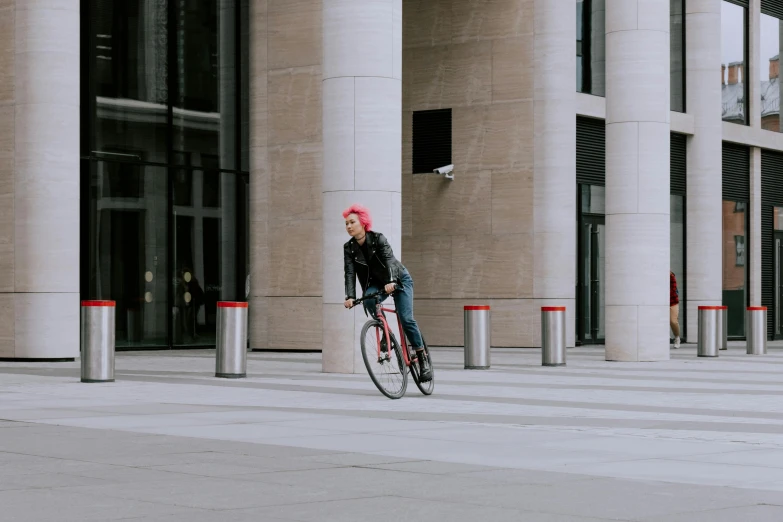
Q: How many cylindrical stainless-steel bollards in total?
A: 7